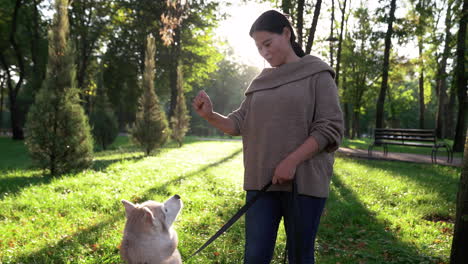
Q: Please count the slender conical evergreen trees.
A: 4